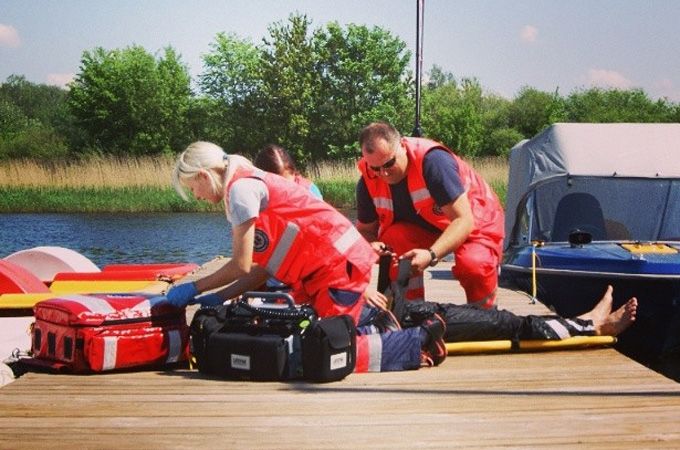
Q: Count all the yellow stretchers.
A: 1